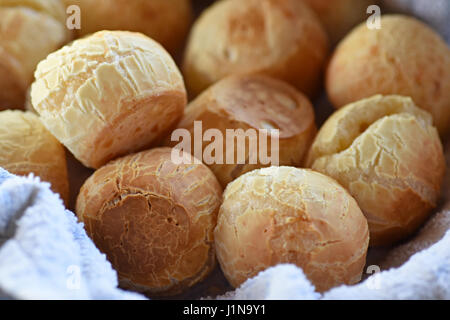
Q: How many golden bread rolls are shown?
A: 11